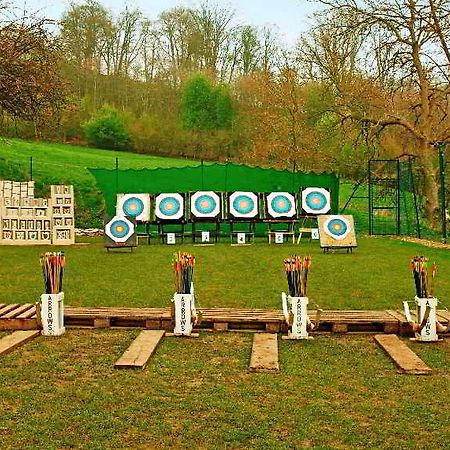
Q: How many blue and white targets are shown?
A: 8